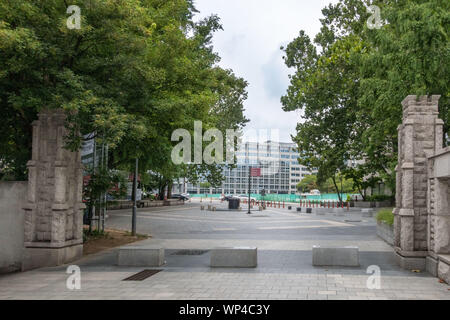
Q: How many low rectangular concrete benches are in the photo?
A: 3